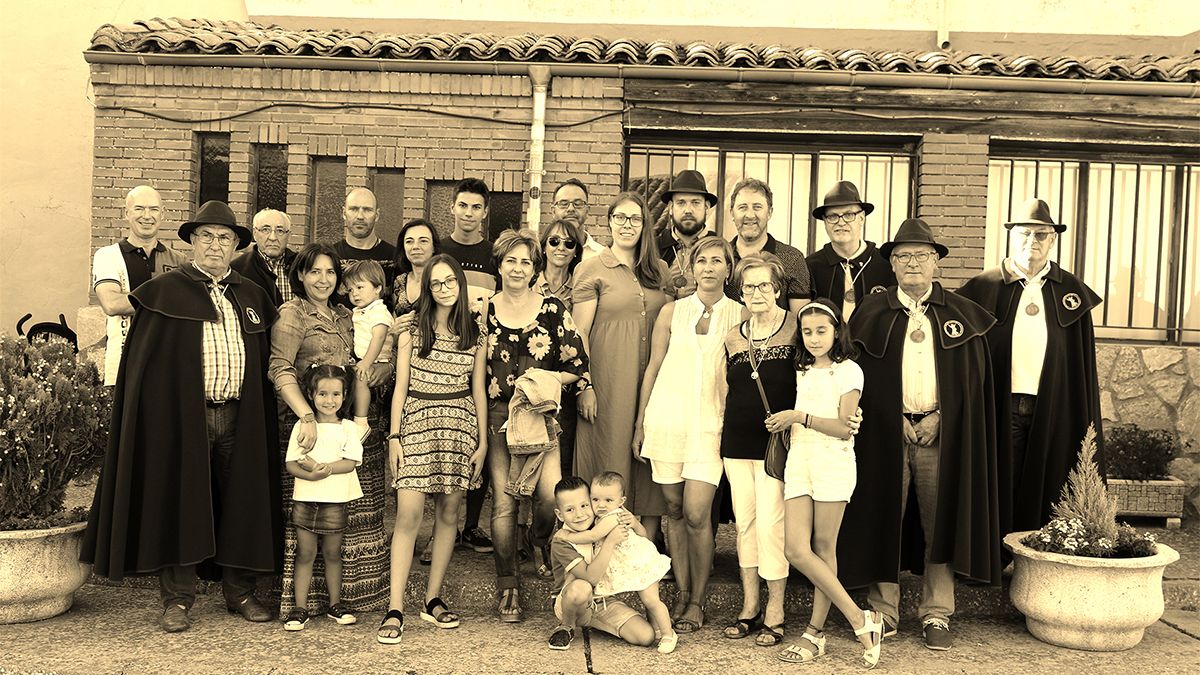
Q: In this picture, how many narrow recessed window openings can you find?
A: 6